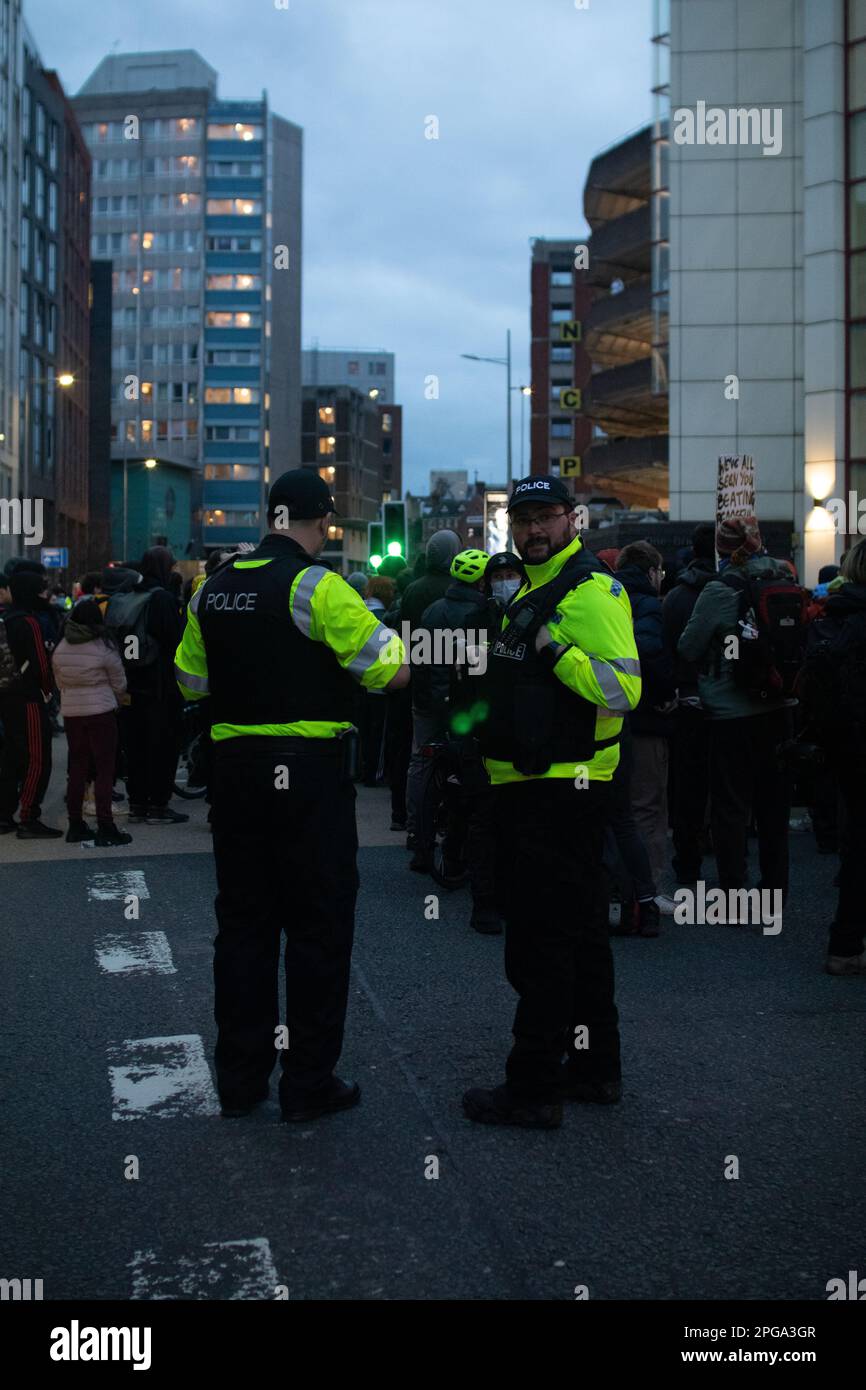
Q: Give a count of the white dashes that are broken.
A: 4